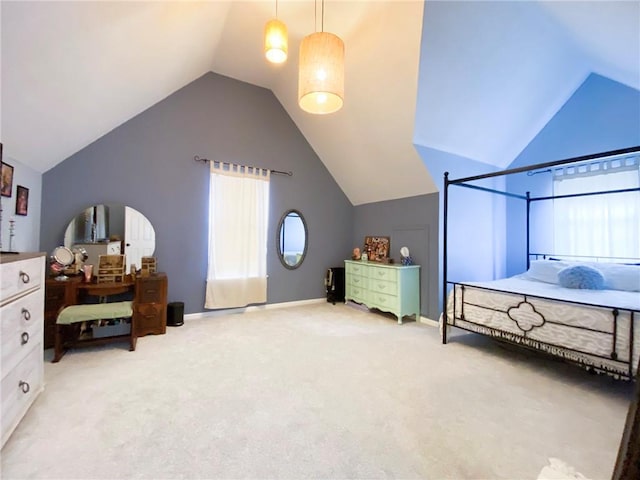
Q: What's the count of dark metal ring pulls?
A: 4